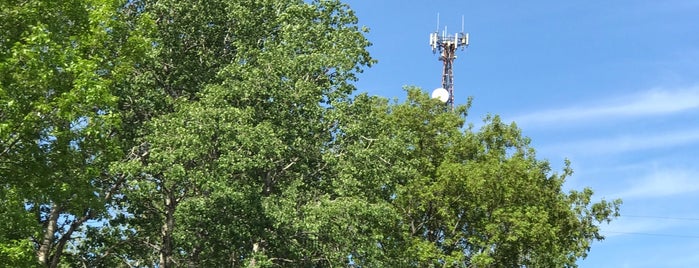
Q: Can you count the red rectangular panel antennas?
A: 0